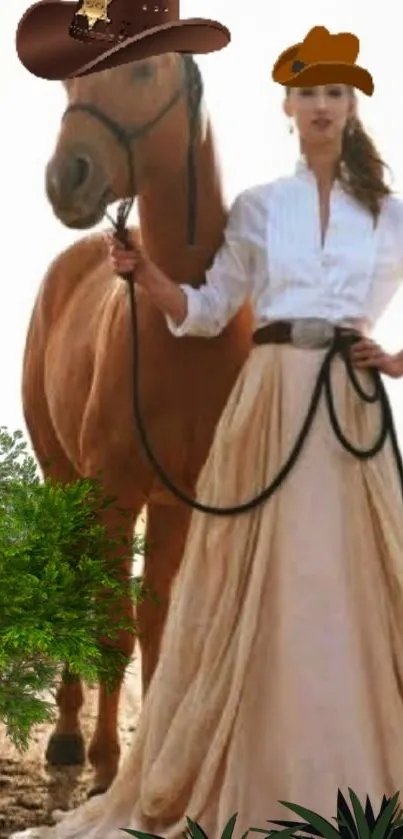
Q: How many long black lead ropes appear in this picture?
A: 1